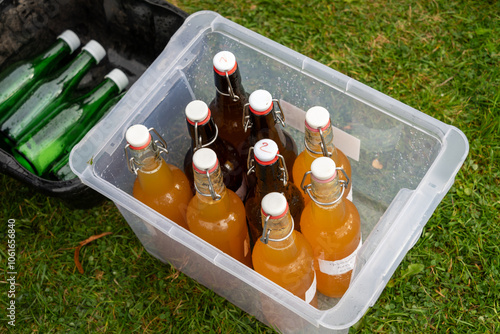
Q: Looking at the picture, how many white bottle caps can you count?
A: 12